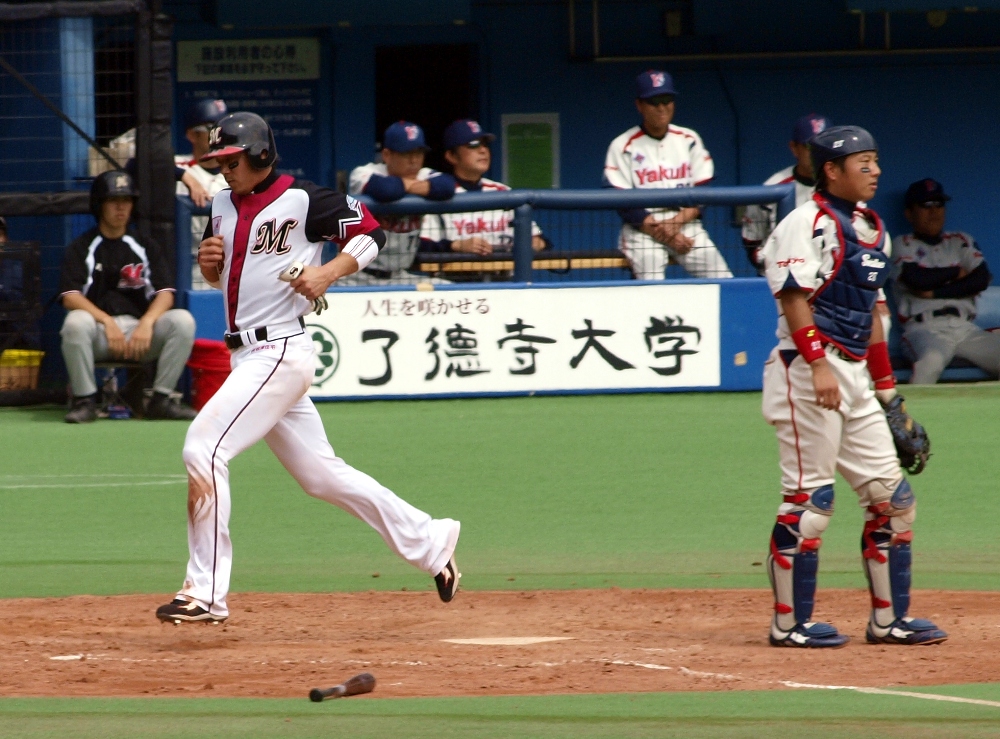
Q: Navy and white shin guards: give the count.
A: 2